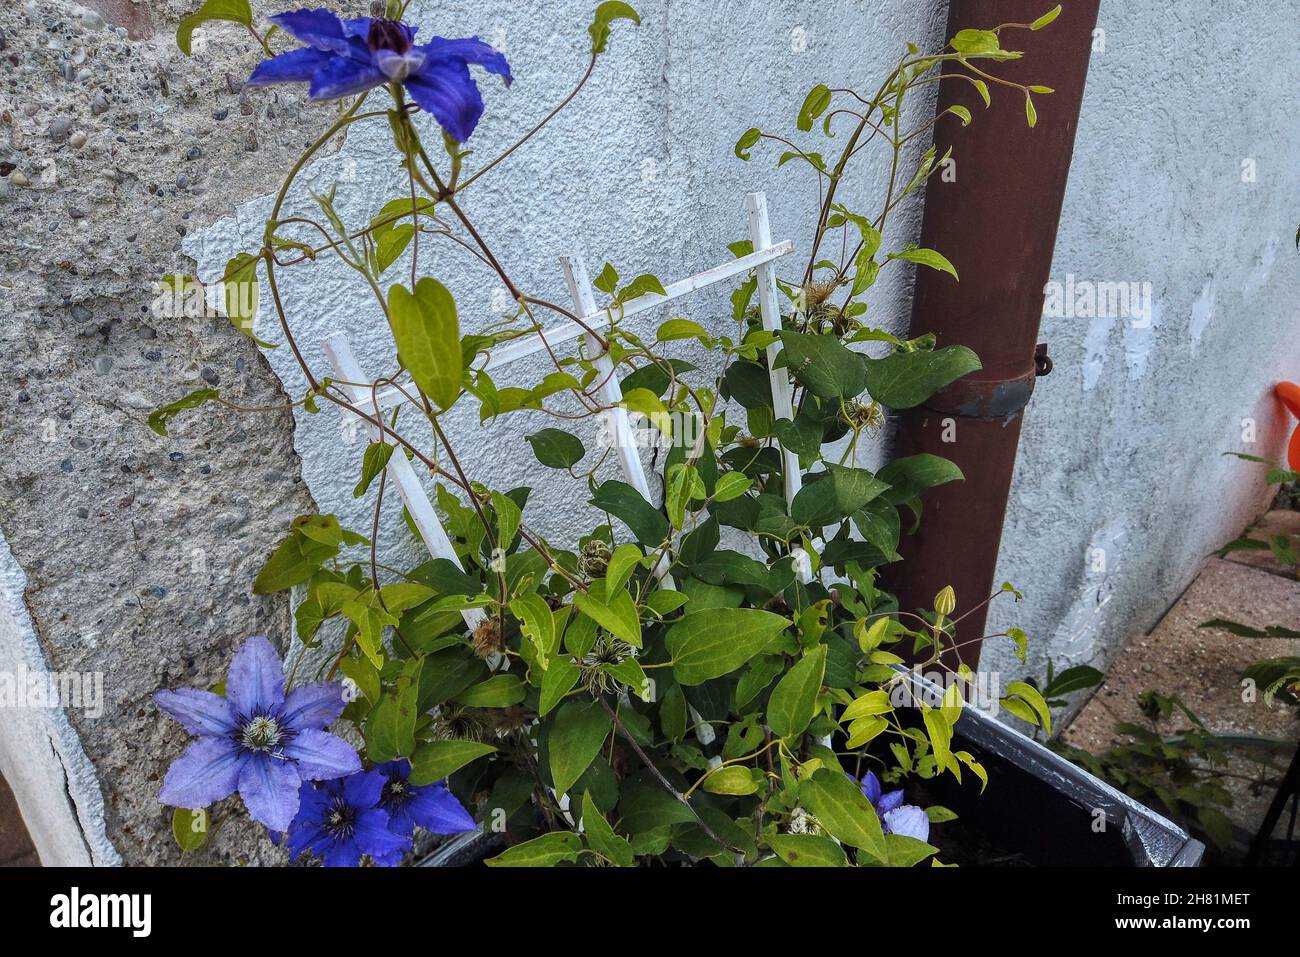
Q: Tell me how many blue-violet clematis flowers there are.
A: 5